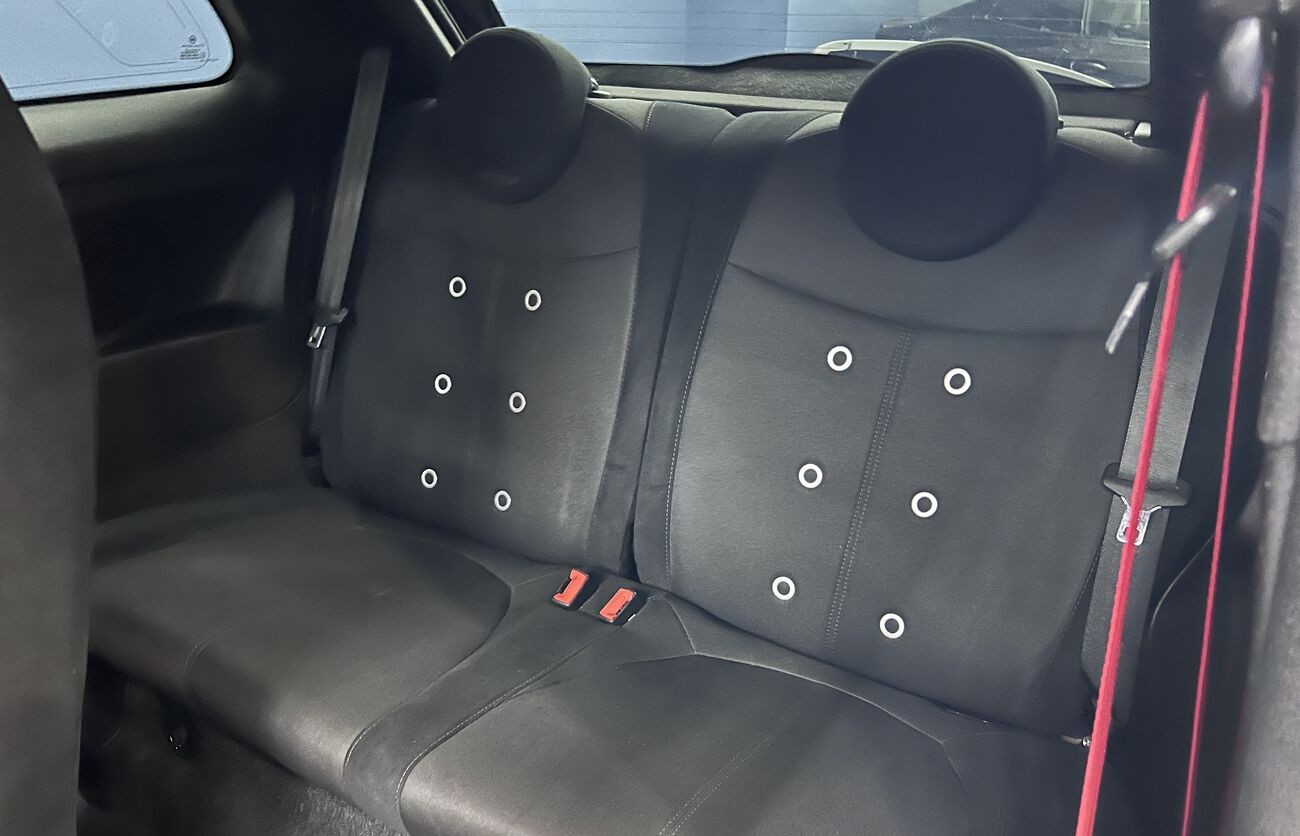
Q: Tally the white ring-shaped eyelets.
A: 12